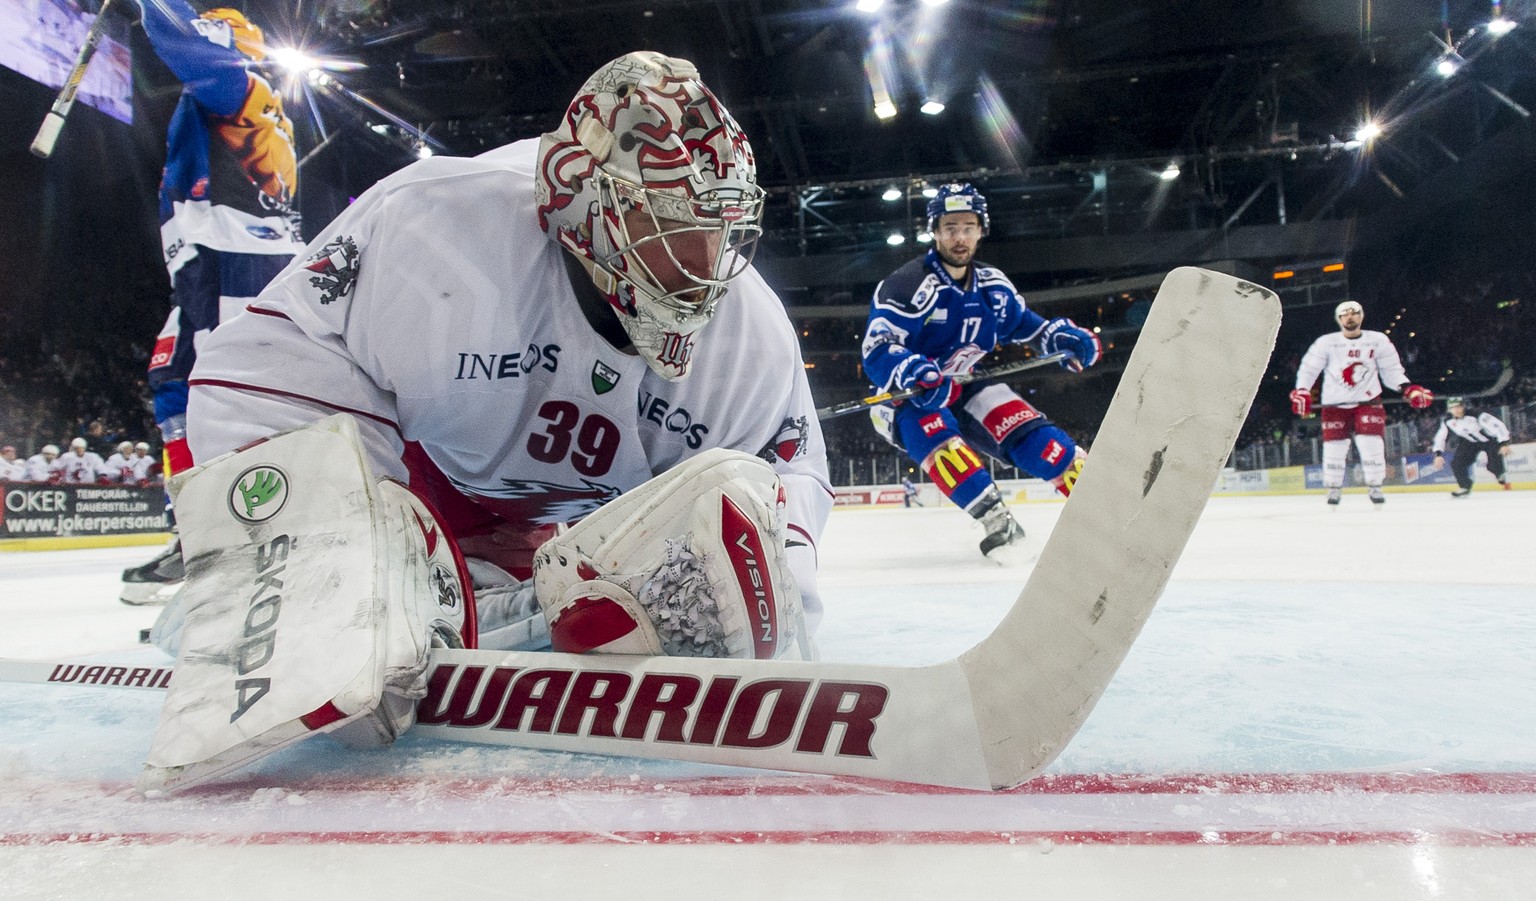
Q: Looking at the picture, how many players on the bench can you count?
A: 5